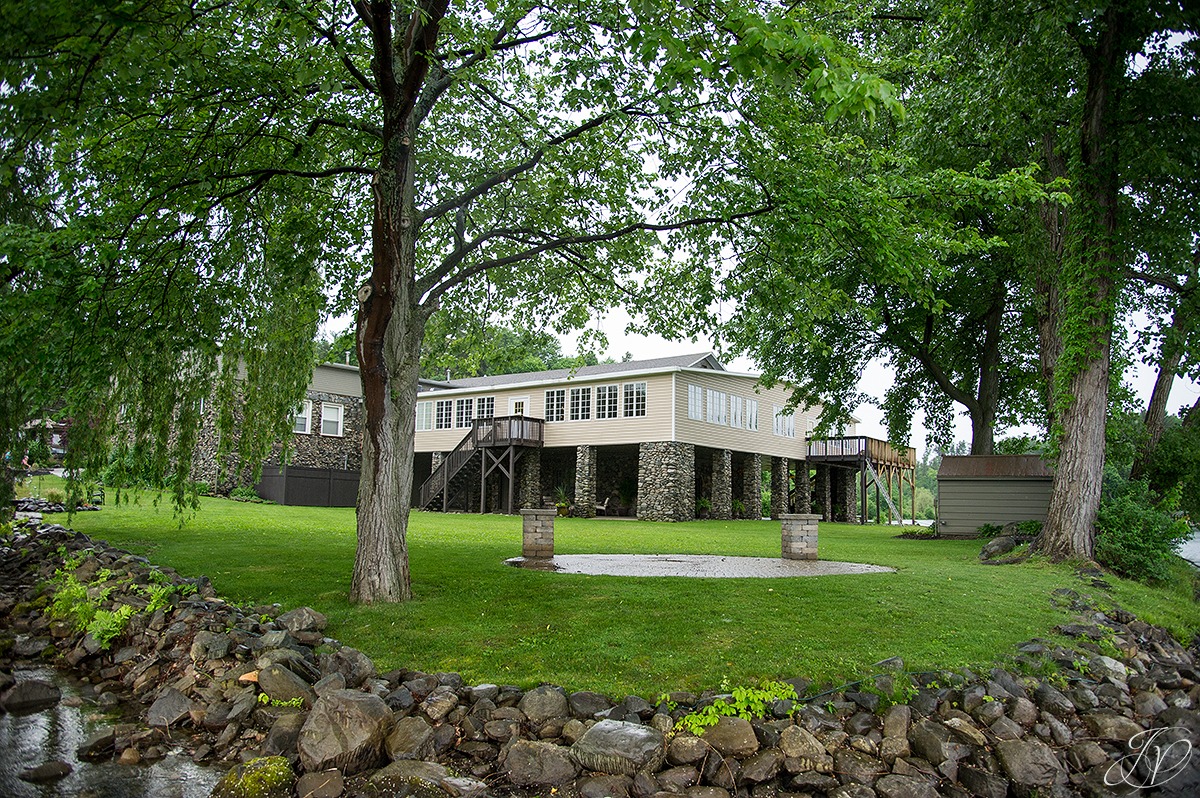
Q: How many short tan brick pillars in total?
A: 2